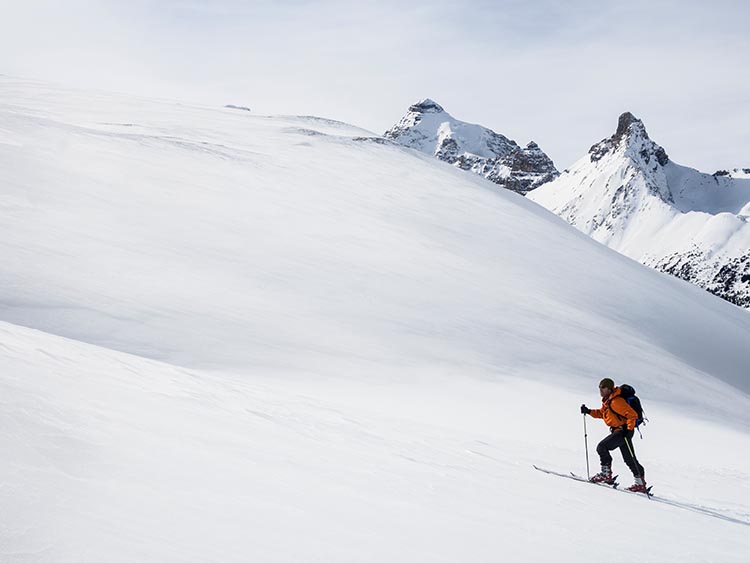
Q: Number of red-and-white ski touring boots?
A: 2